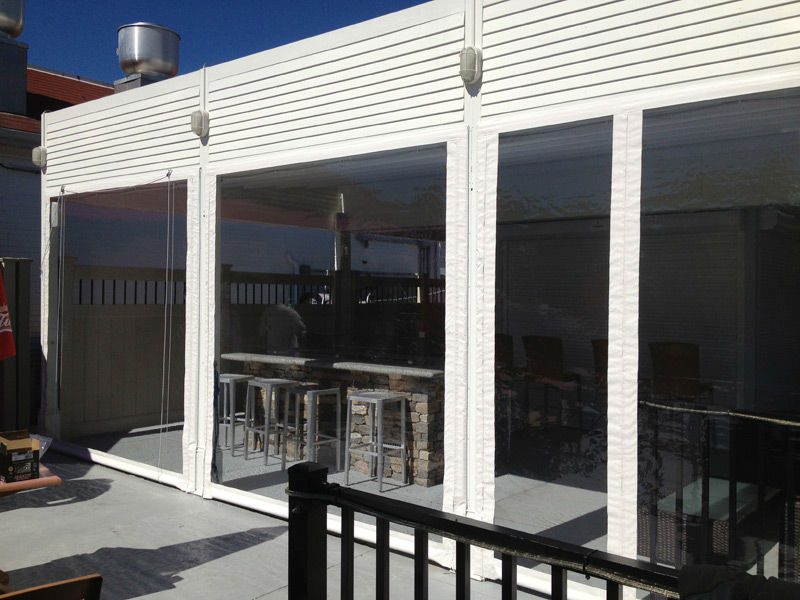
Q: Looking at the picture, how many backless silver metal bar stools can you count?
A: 4